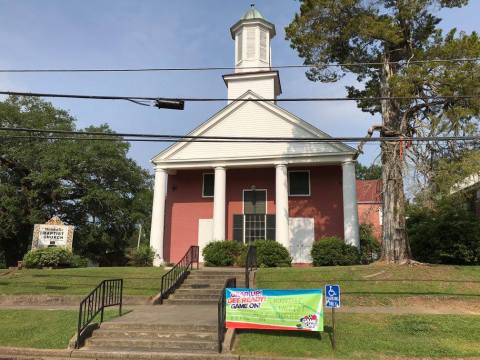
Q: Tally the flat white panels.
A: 2